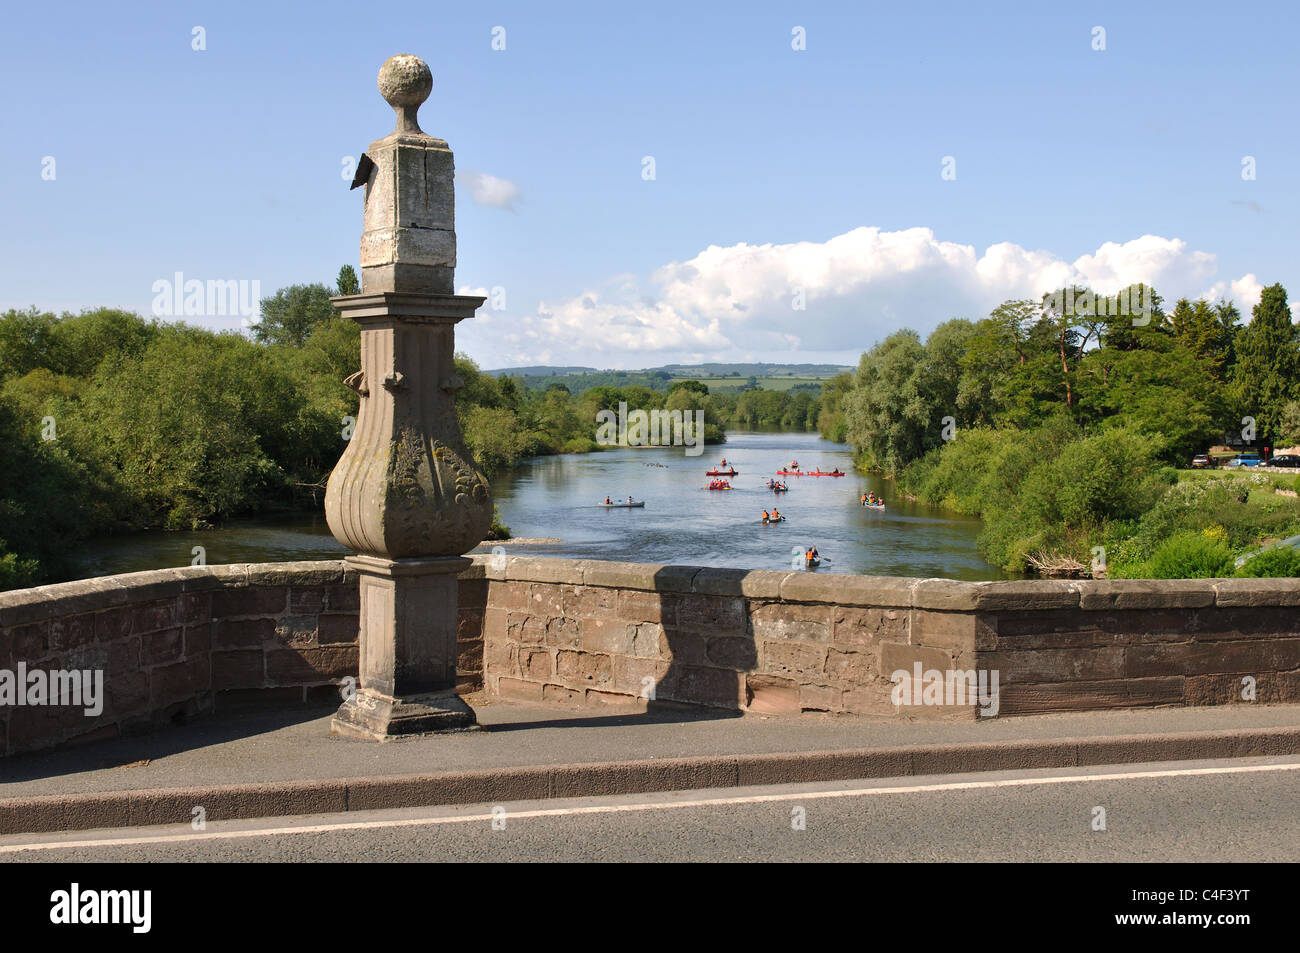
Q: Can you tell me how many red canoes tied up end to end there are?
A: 2